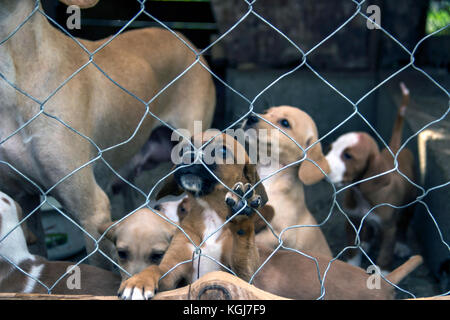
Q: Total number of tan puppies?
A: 2